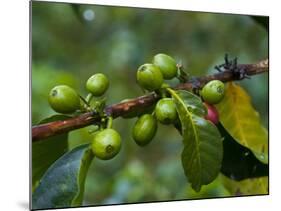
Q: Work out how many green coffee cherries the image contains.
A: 8